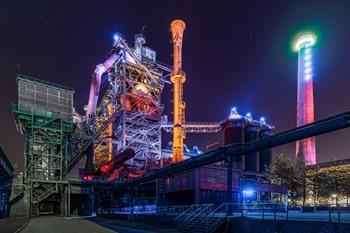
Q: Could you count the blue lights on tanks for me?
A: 3